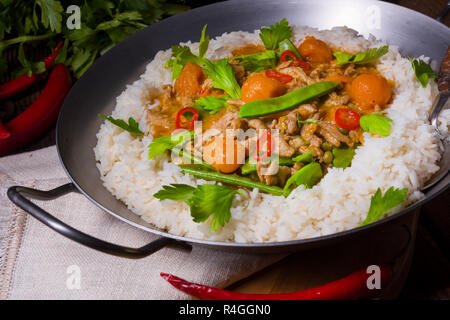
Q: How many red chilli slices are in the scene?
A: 5